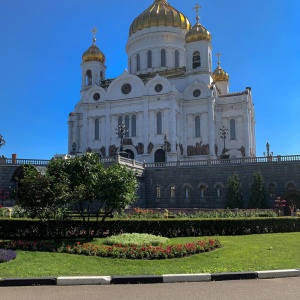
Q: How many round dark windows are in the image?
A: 4